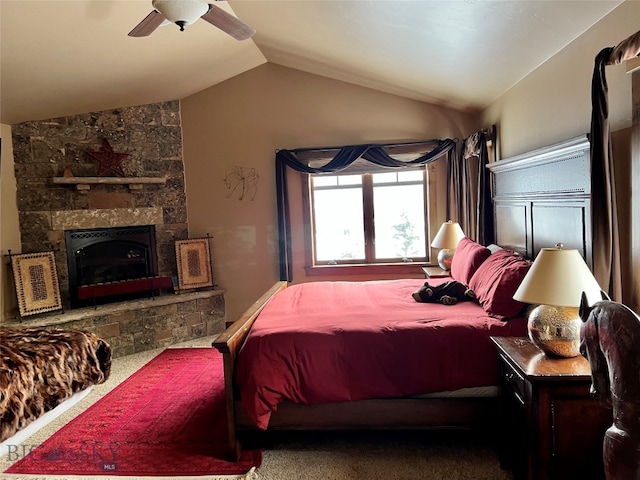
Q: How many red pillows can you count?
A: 2